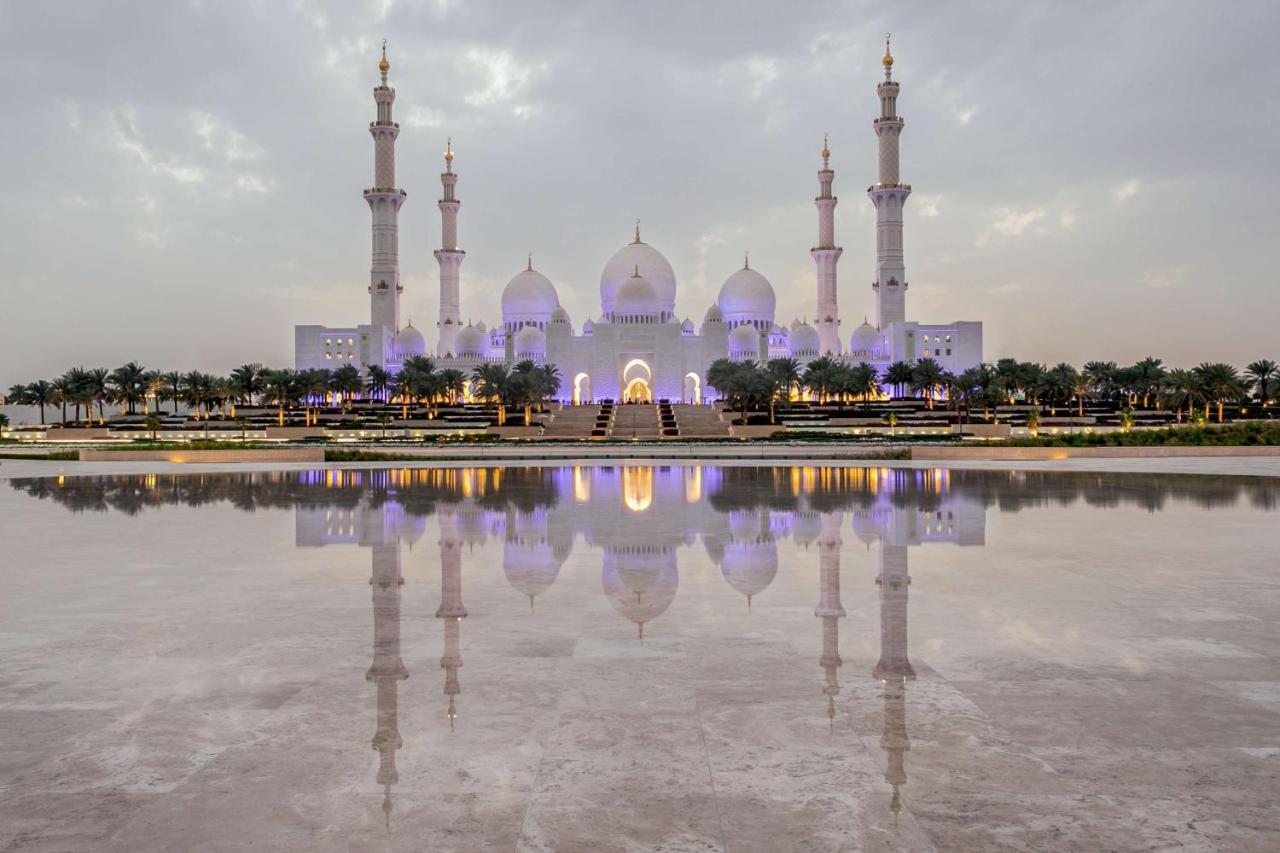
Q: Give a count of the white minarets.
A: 4